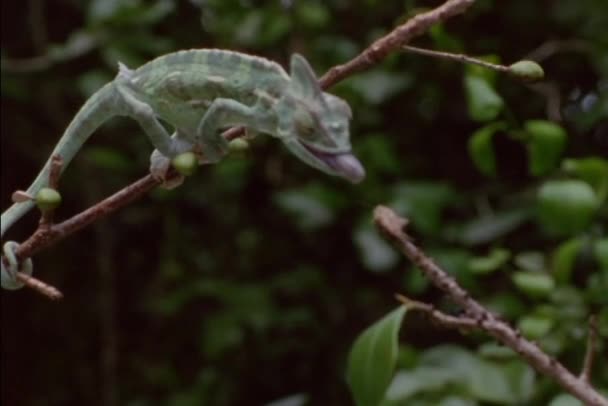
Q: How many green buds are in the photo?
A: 4